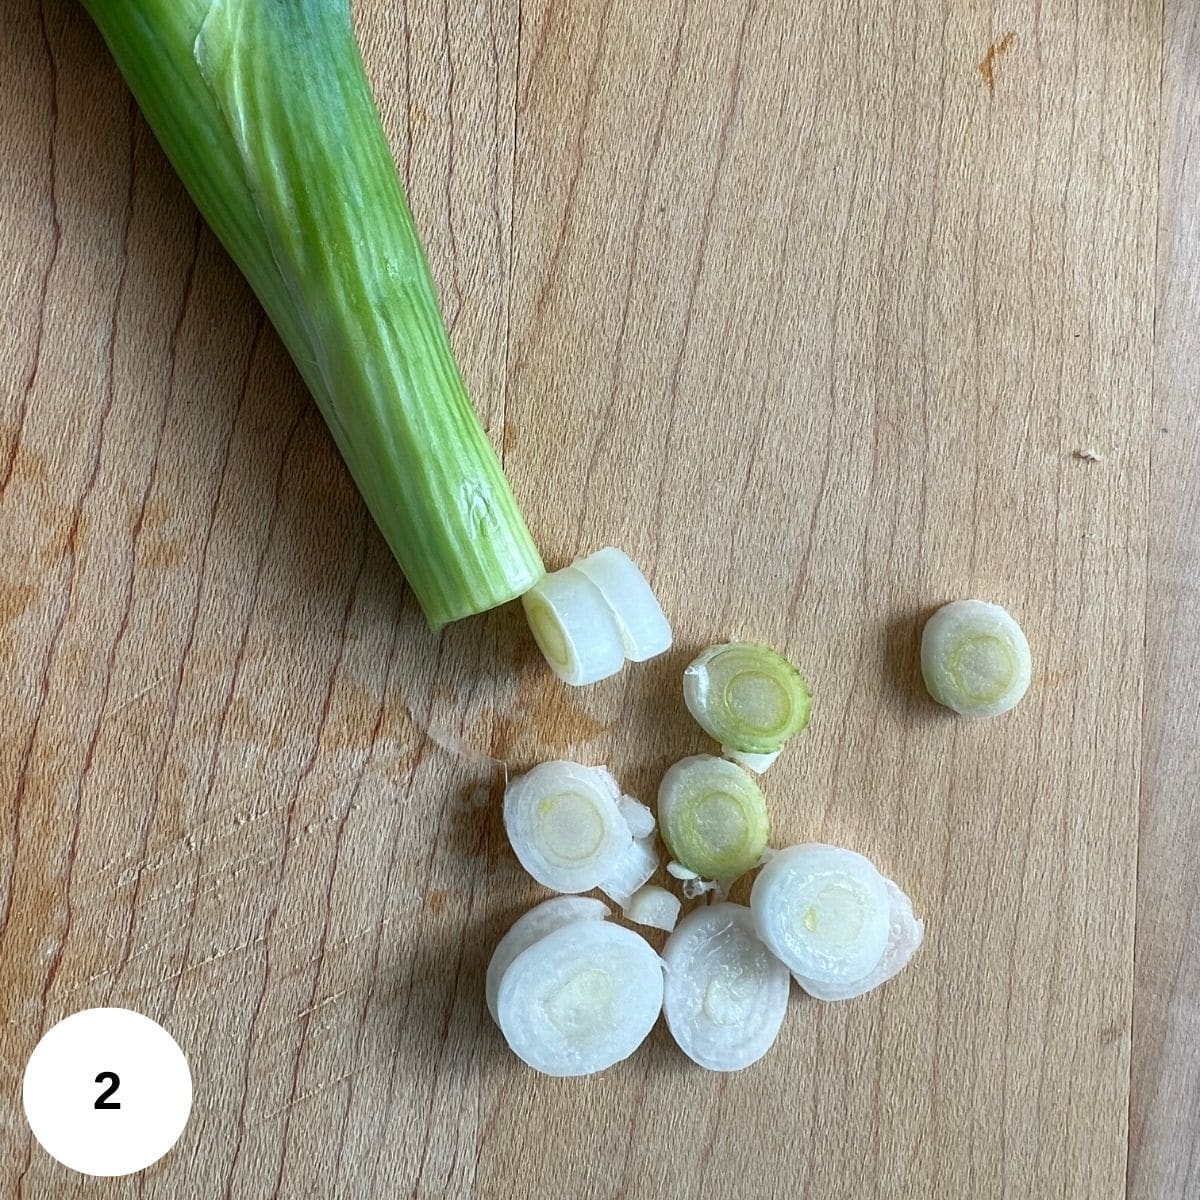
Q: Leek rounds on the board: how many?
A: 11